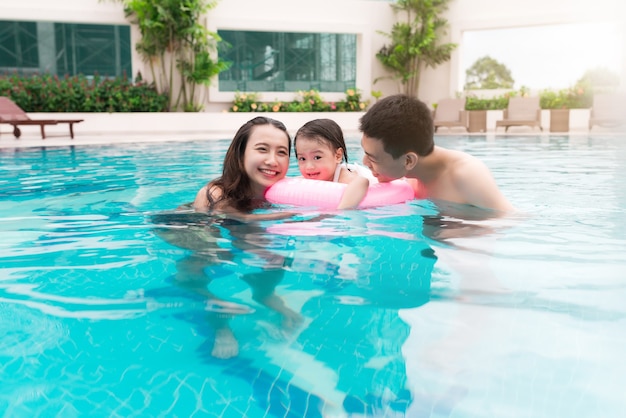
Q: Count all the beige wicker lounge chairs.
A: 3